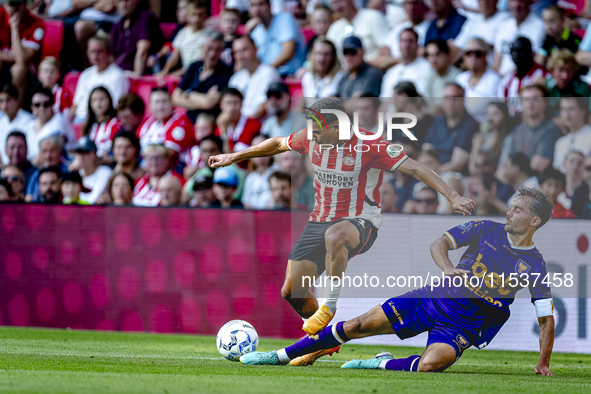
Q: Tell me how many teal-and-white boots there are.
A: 2